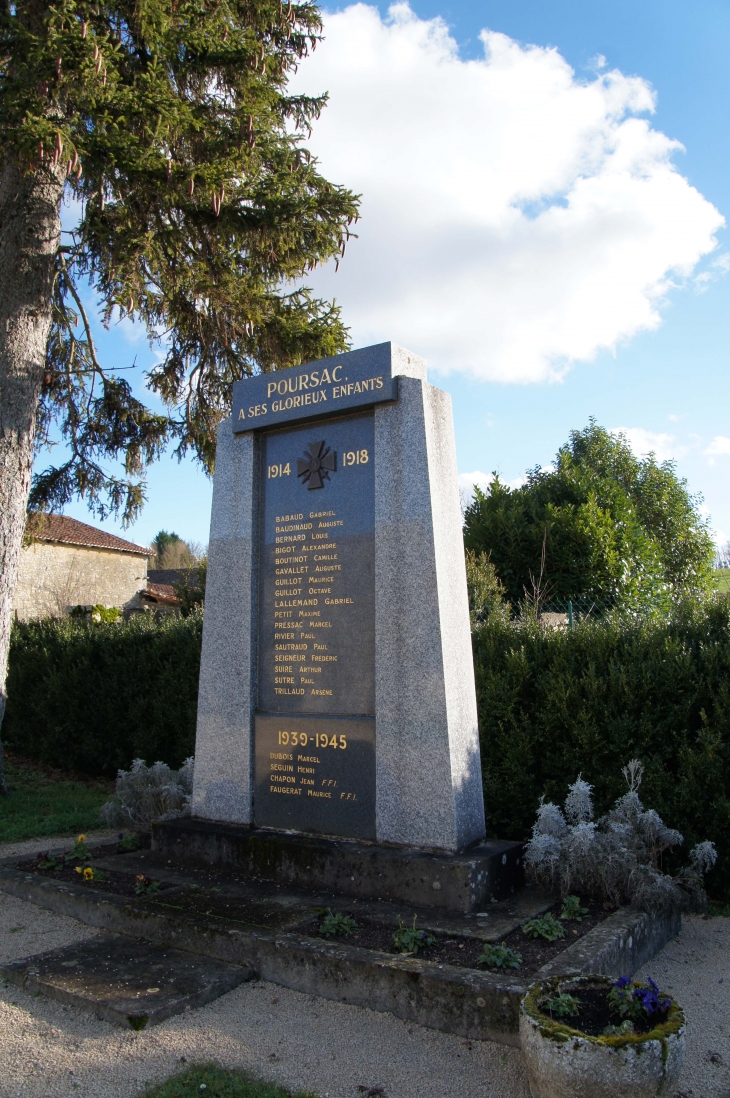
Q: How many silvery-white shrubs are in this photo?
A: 2